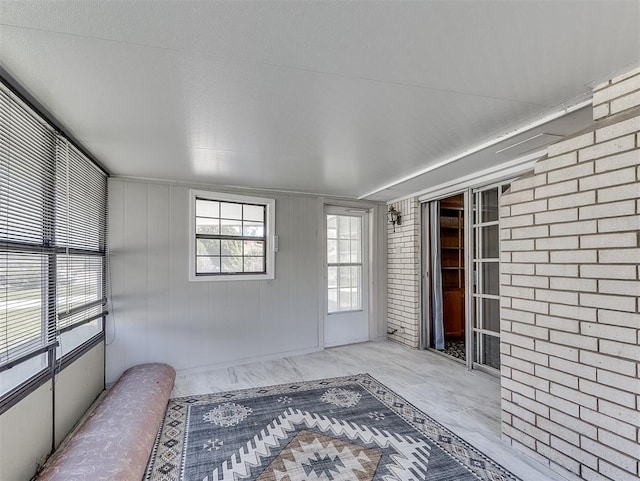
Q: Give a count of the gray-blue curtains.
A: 1